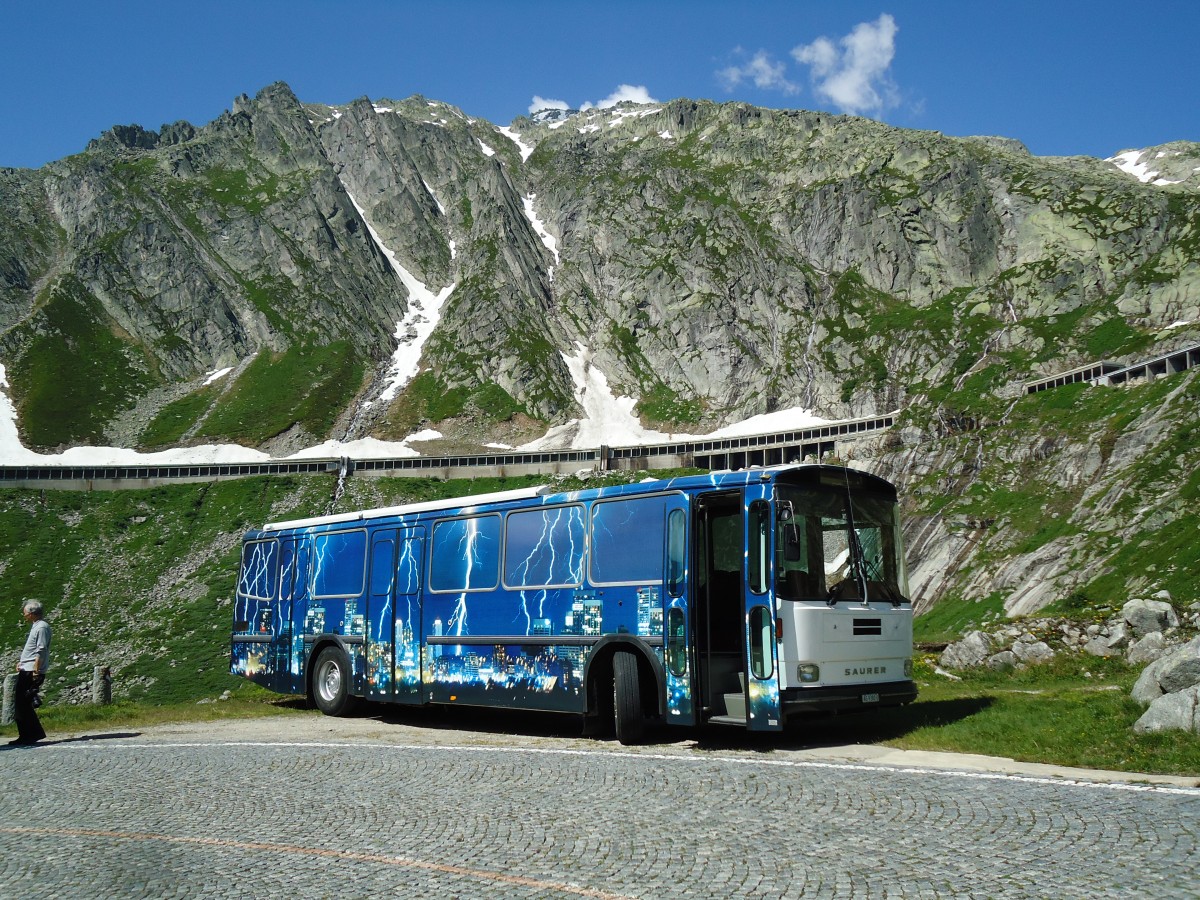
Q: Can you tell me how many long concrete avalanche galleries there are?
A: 2